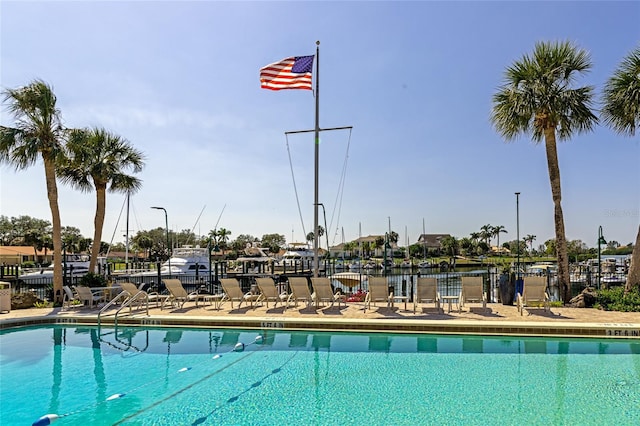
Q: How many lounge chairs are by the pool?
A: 10